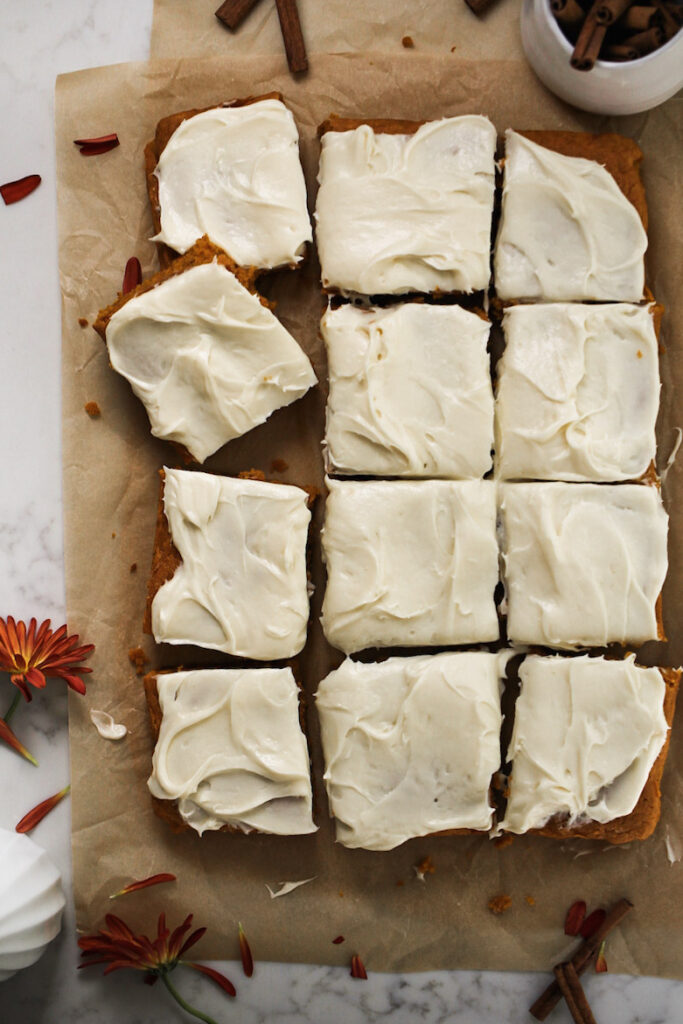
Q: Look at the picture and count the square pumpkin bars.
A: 12